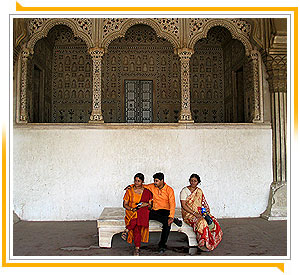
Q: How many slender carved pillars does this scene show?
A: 4